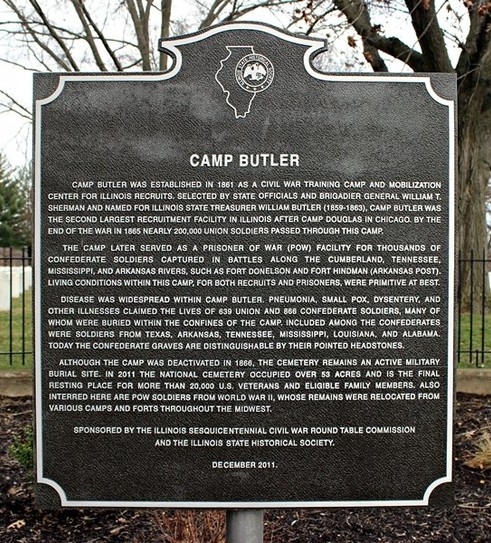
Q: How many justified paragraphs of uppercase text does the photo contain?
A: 4